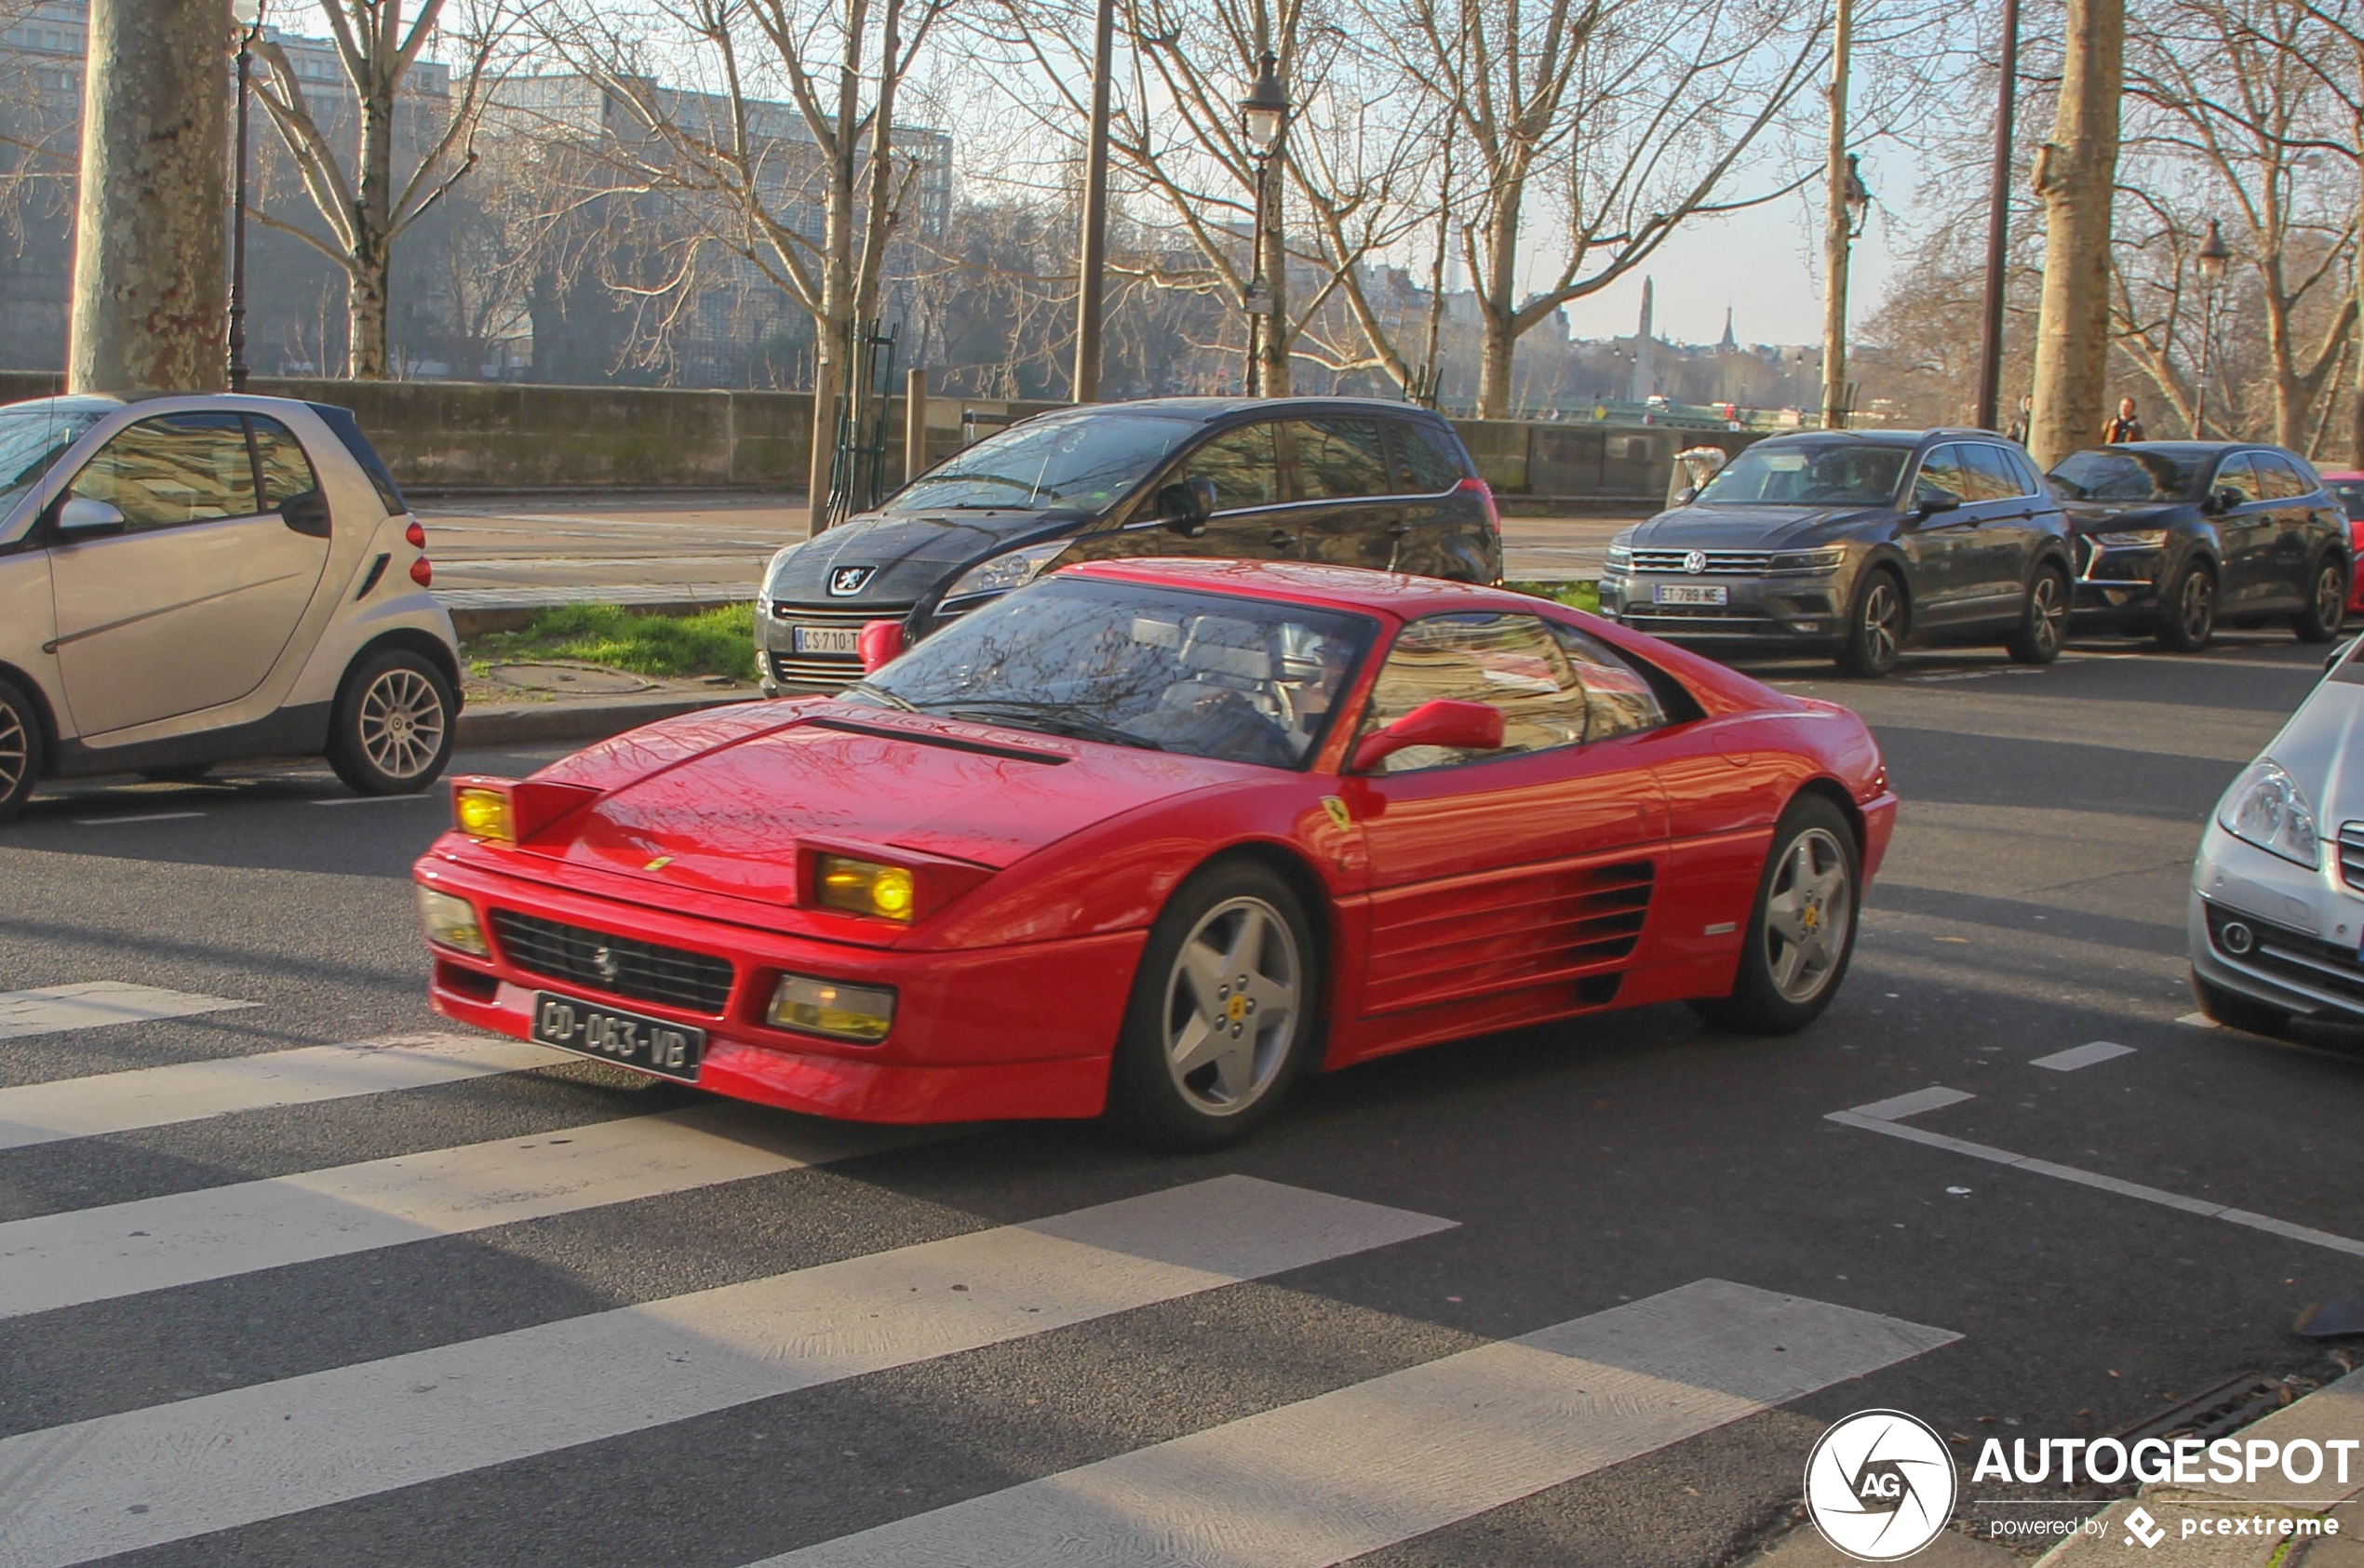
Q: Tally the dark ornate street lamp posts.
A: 4